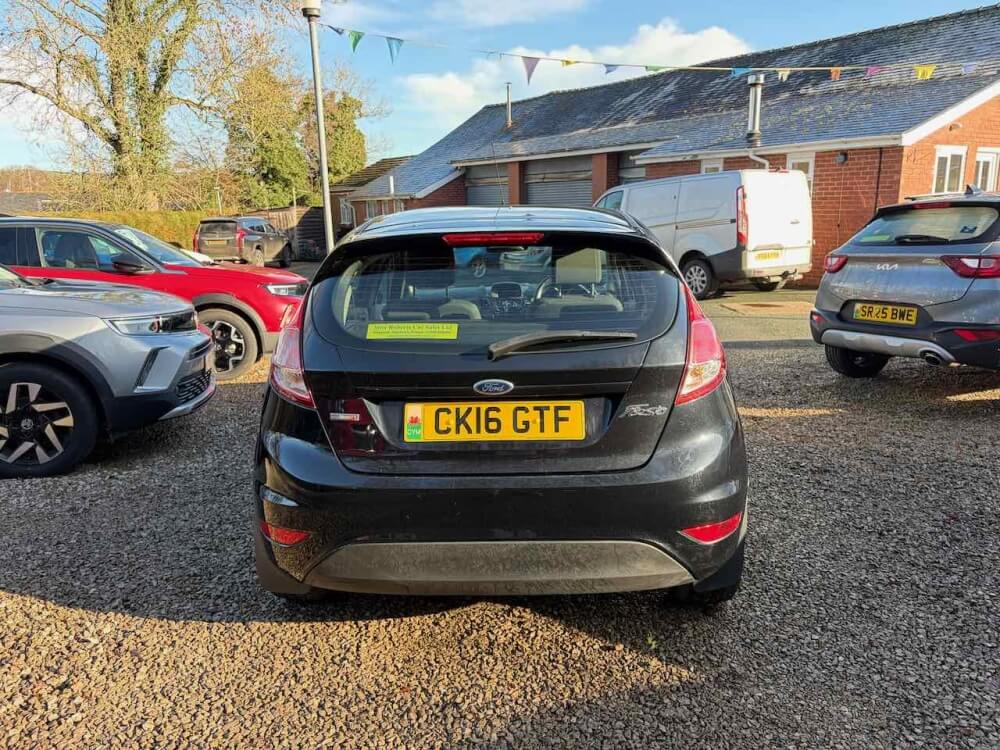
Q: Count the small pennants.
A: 13